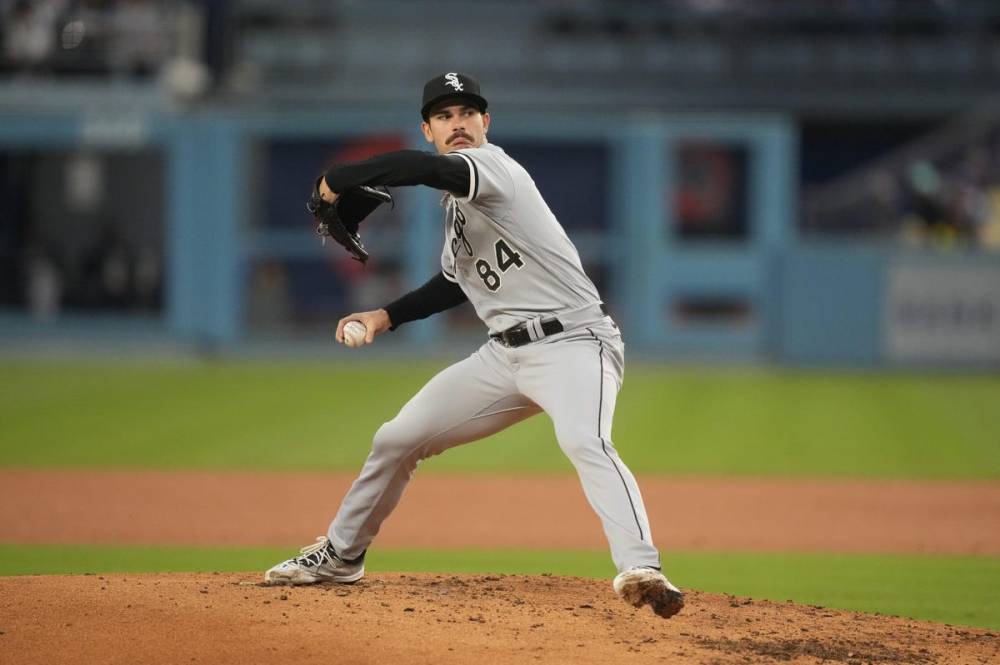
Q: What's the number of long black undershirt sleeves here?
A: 2